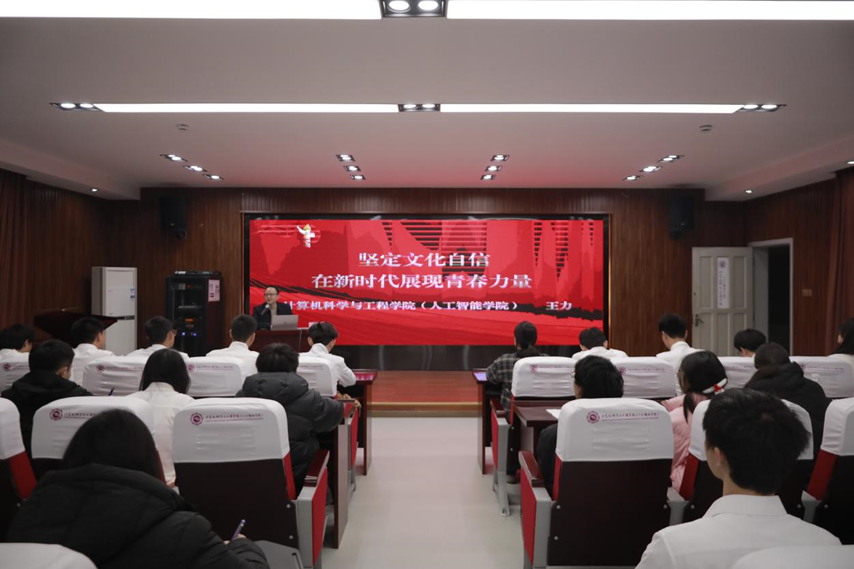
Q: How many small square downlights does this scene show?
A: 12